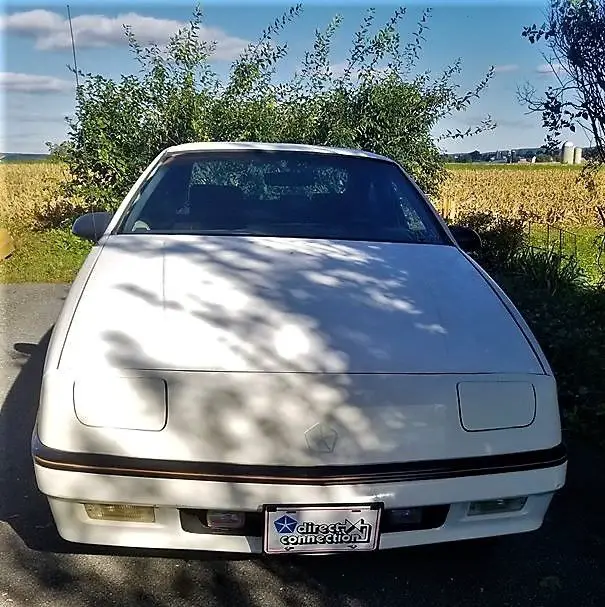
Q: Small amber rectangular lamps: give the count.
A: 2